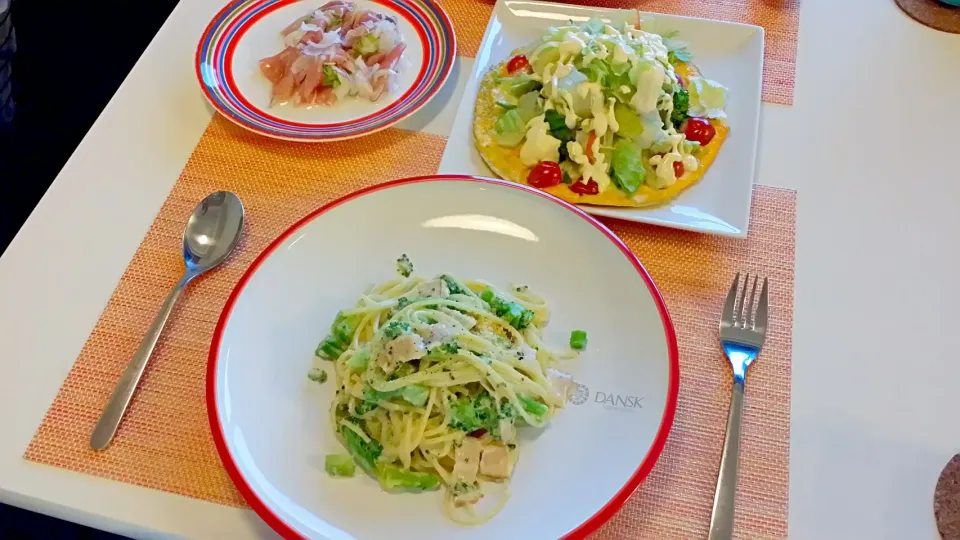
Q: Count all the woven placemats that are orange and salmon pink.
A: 2